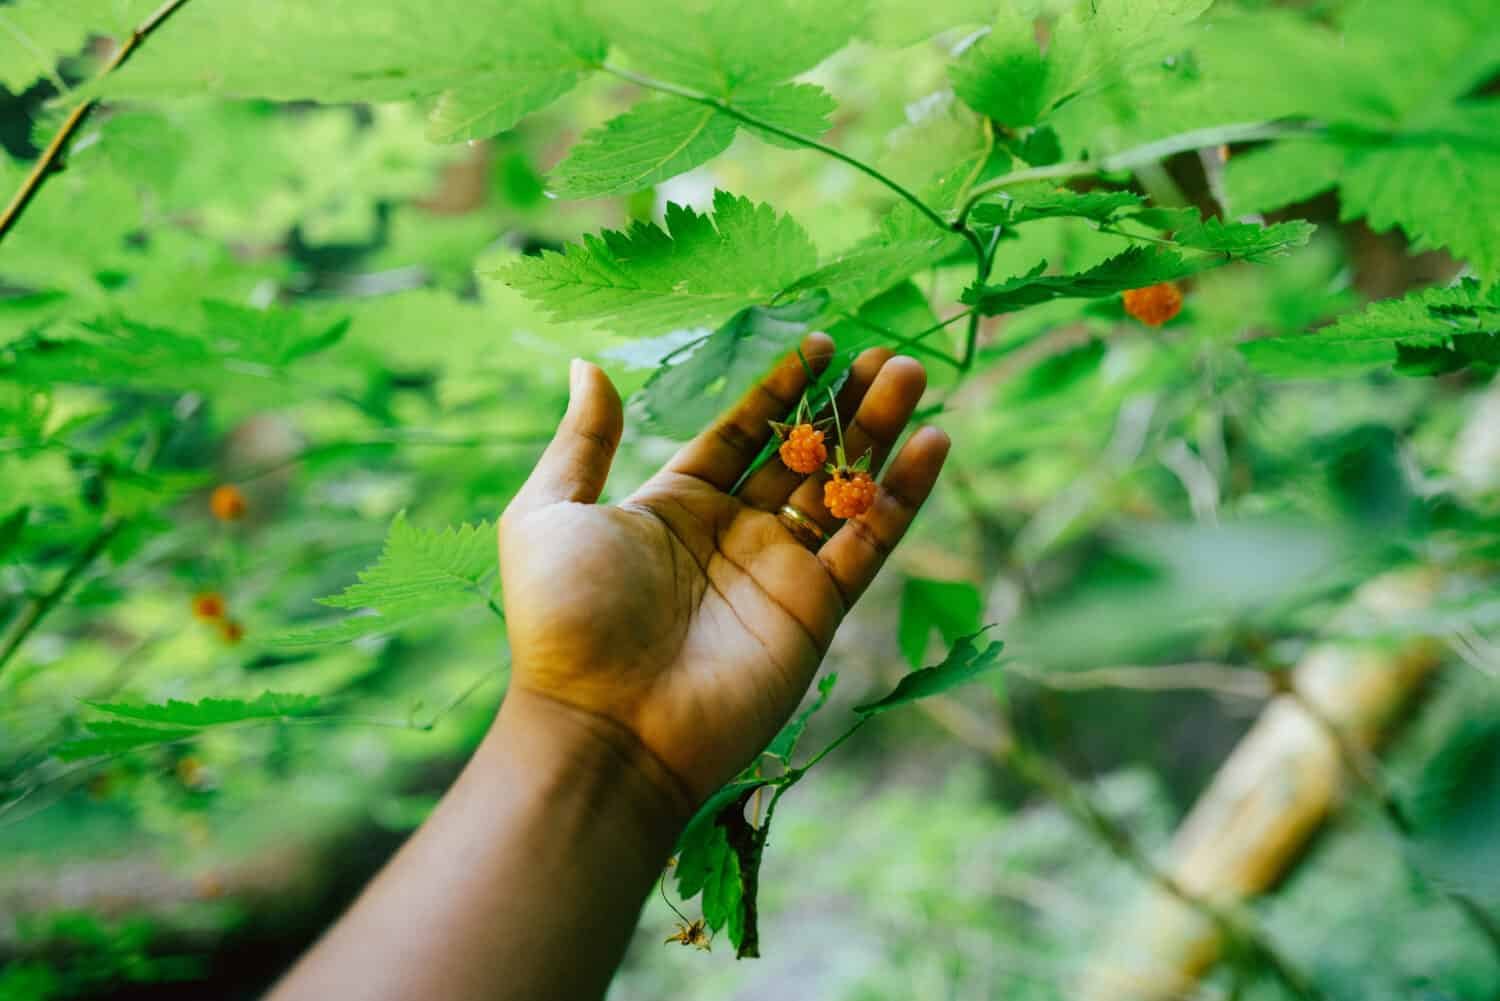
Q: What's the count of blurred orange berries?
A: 4